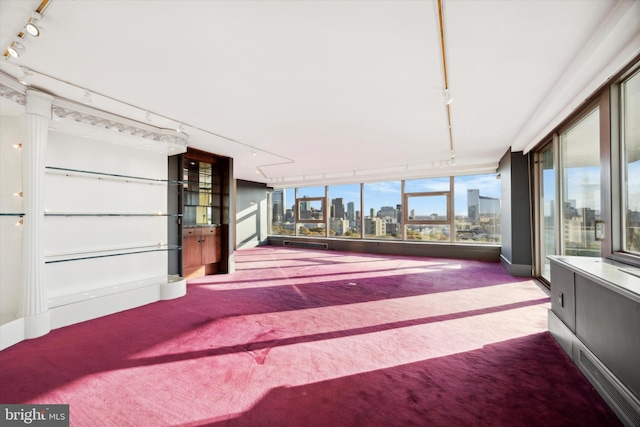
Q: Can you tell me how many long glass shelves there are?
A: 3